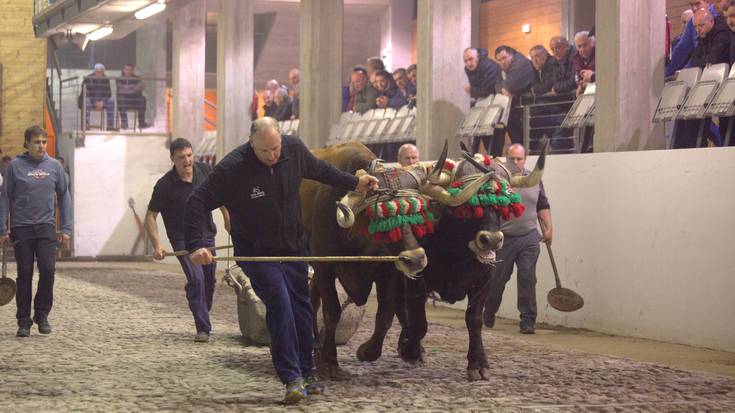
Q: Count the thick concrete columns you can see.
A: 5